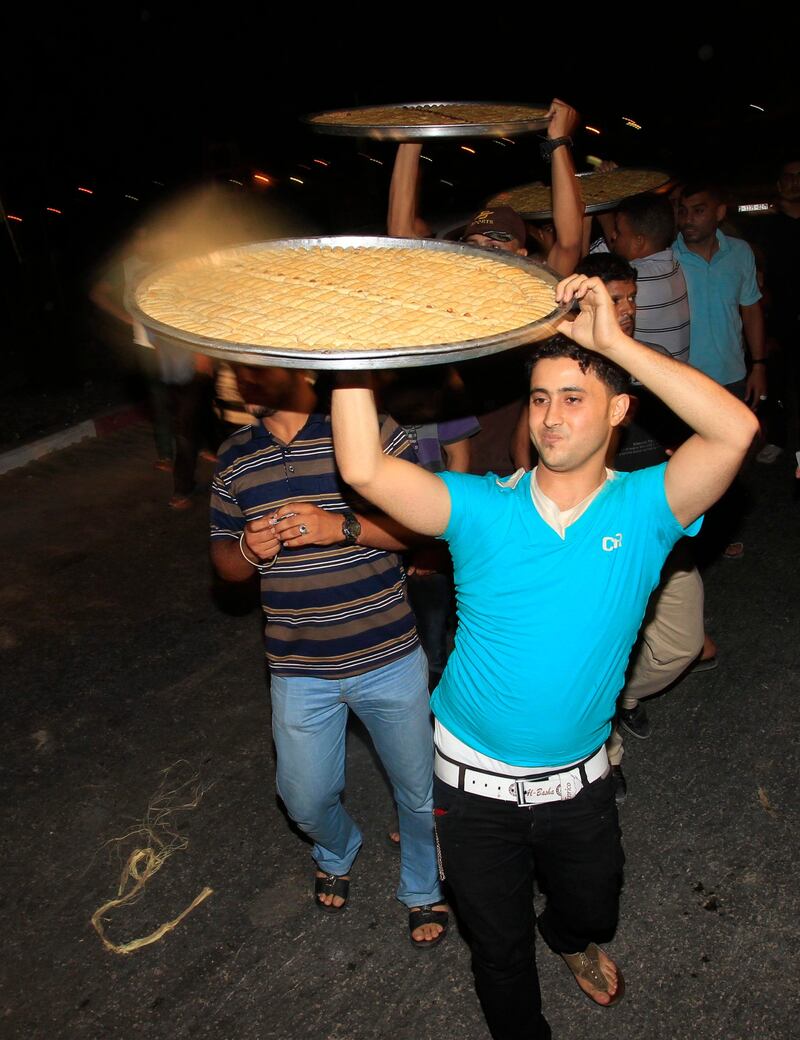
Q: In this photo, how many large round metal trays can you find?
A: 3